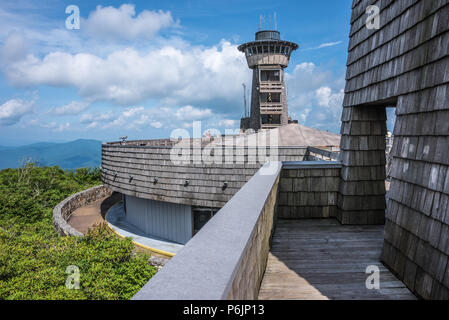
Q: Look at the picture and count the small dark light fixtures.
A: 6